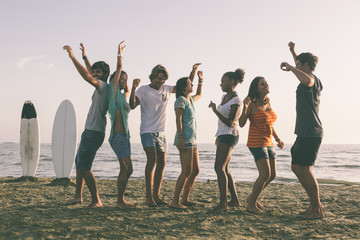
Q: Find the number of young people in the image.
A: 7